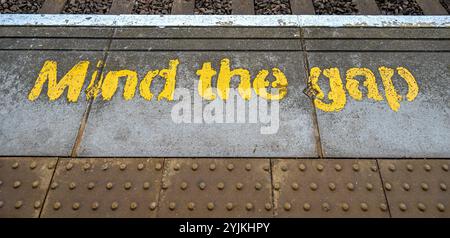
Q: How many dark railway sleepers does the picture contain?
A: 7